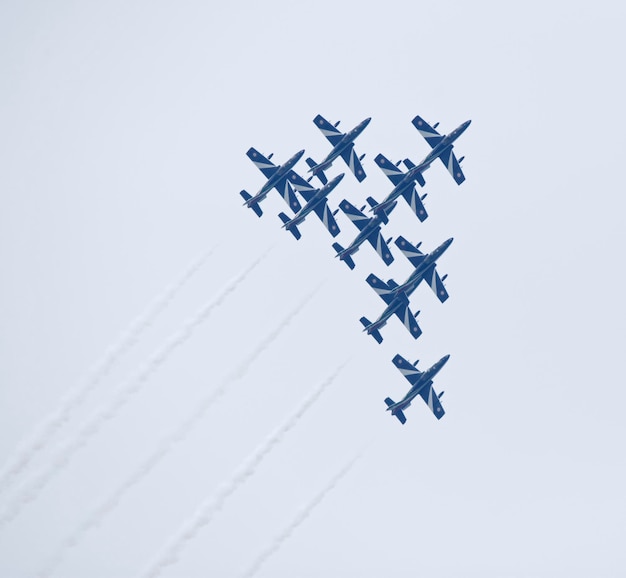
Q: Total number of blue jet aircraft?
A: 9